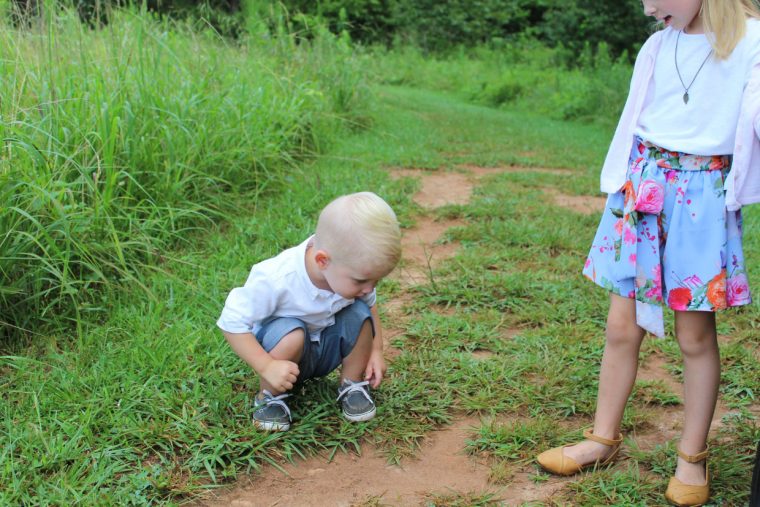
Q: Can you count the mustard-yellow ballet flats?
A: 2